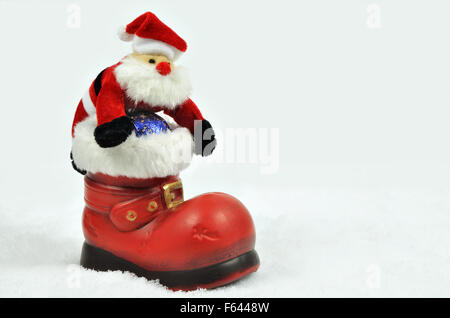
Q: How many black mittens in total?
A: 2